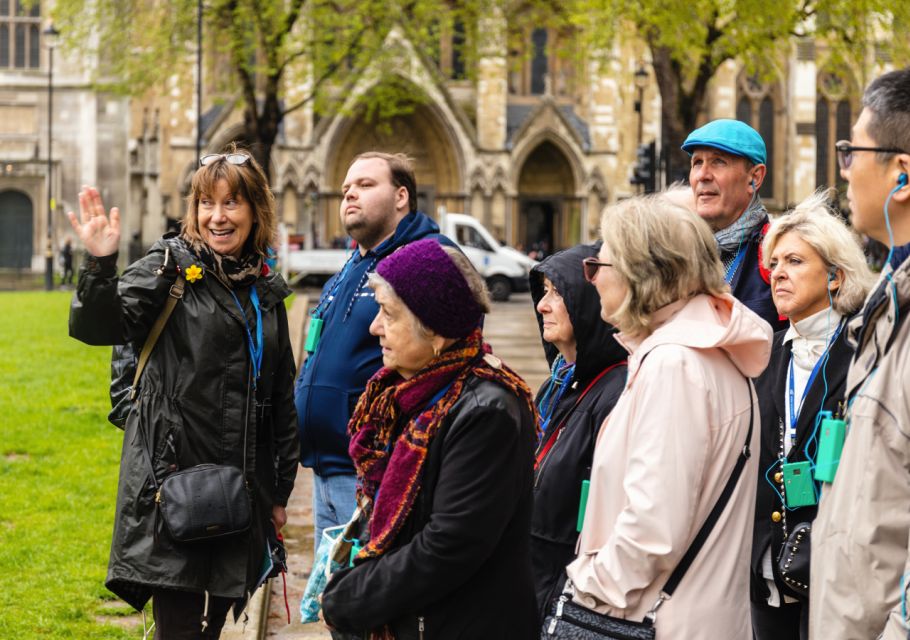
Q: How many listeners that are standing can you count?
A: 7